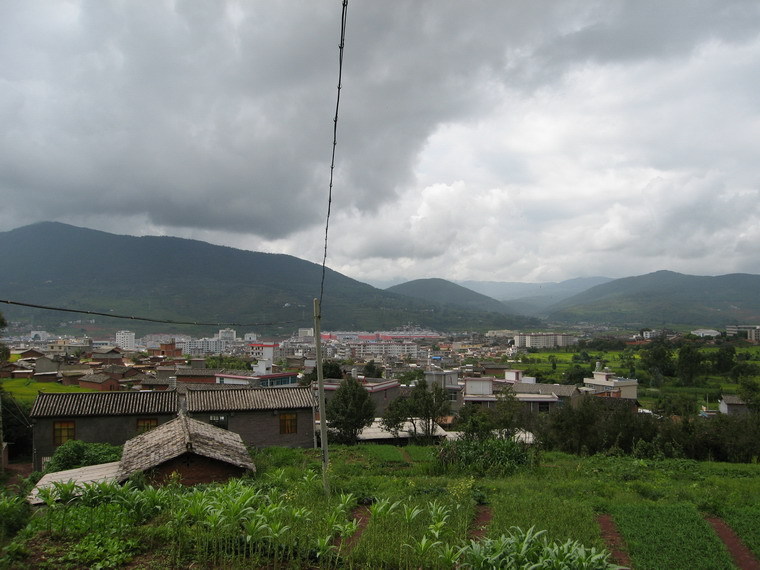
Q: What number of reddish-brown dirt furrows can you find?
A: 4